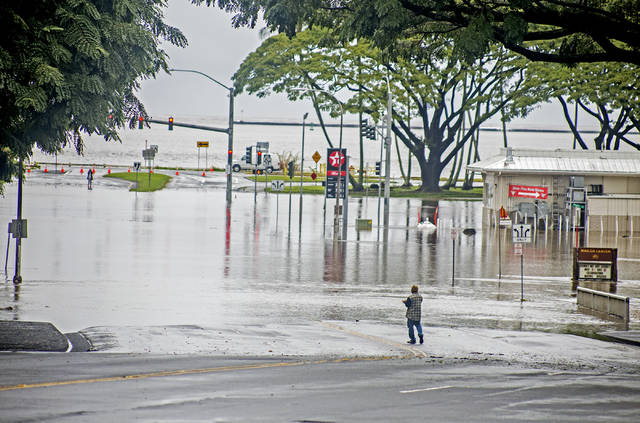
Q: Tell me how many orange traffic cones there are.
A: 11